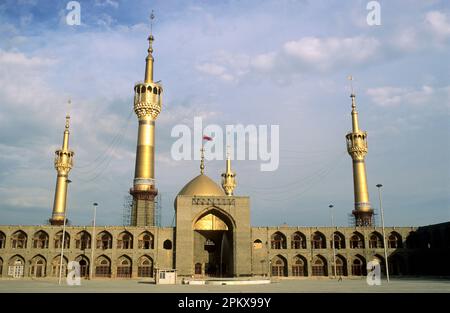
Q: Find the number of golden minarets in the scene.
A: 4